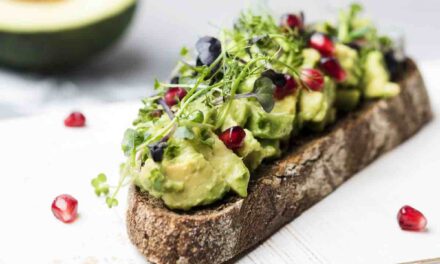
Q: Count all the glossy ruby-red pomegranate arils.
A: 10